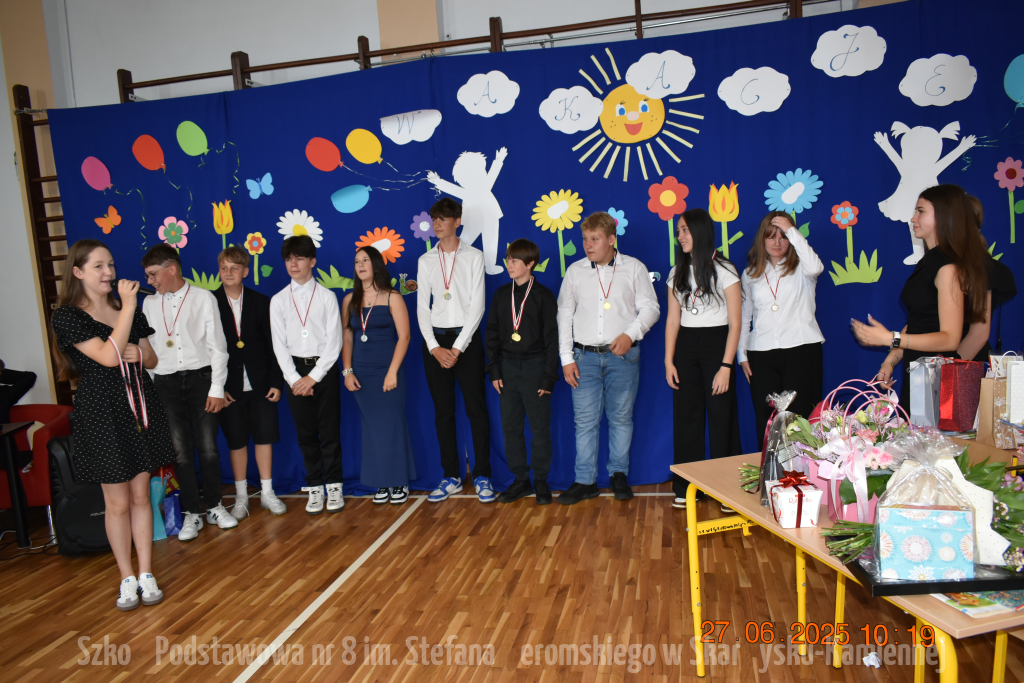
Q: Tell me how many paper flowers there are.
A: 13